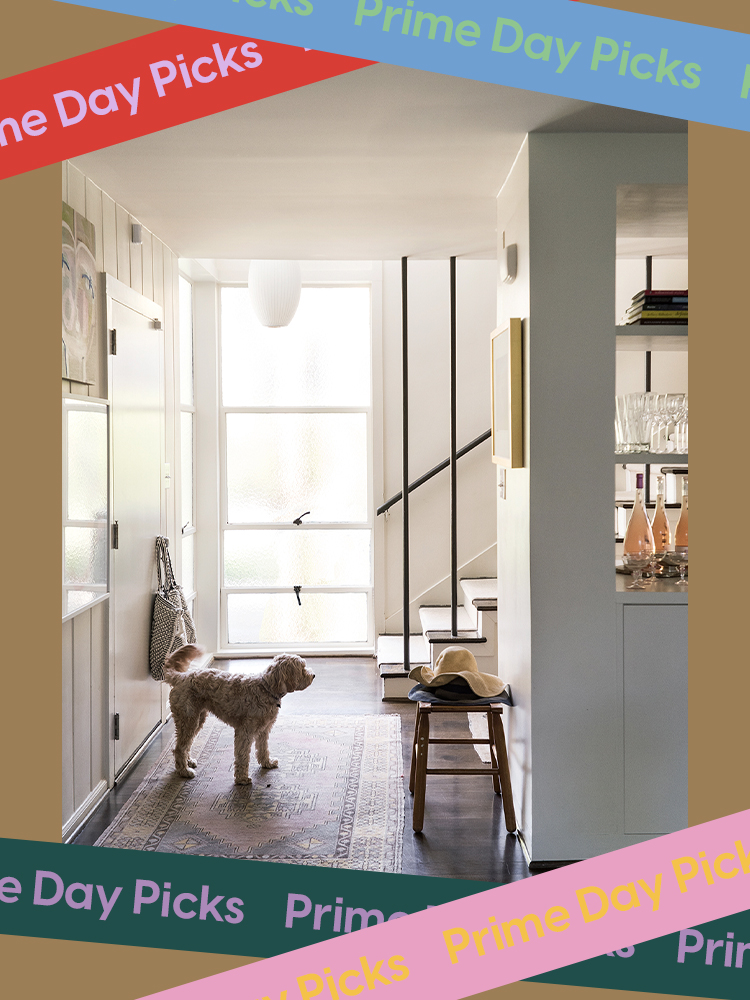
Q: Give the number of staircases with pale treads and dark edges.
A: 1